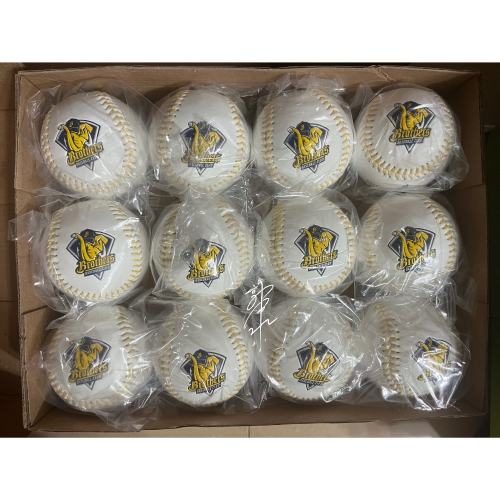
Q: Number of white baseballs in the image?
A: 12